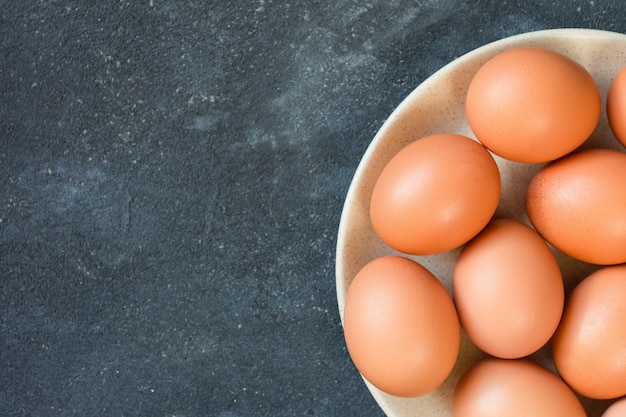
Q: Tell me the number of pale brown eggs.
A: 9